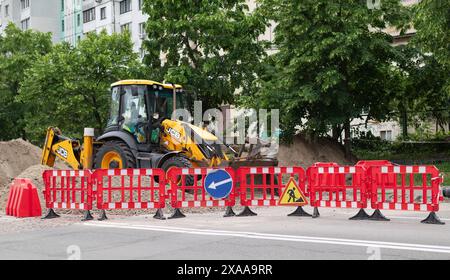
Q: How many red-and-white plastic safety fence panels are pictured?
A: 6